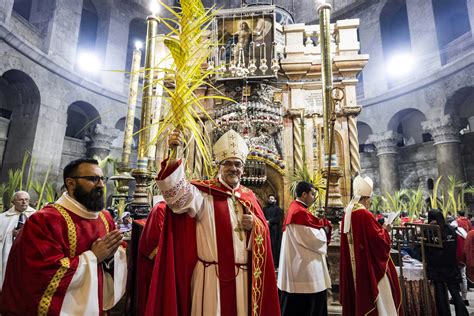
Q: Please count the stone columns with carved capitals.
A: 3